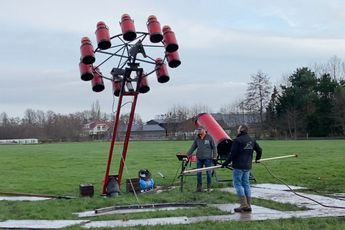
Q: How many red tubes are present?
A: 12